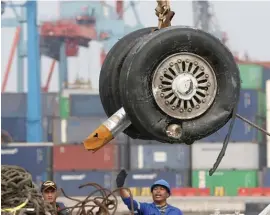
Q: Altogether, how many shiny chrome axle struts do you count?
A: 1